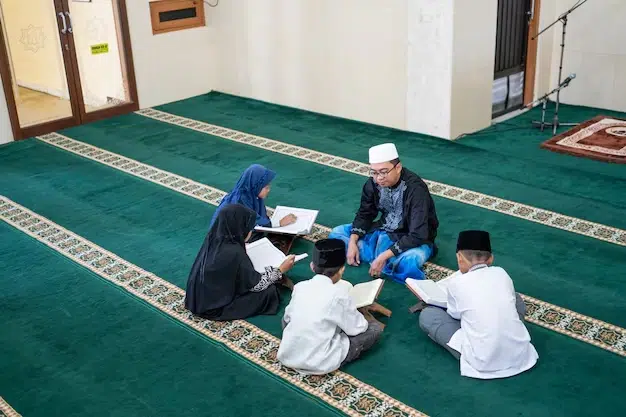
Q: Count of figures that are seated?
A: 5